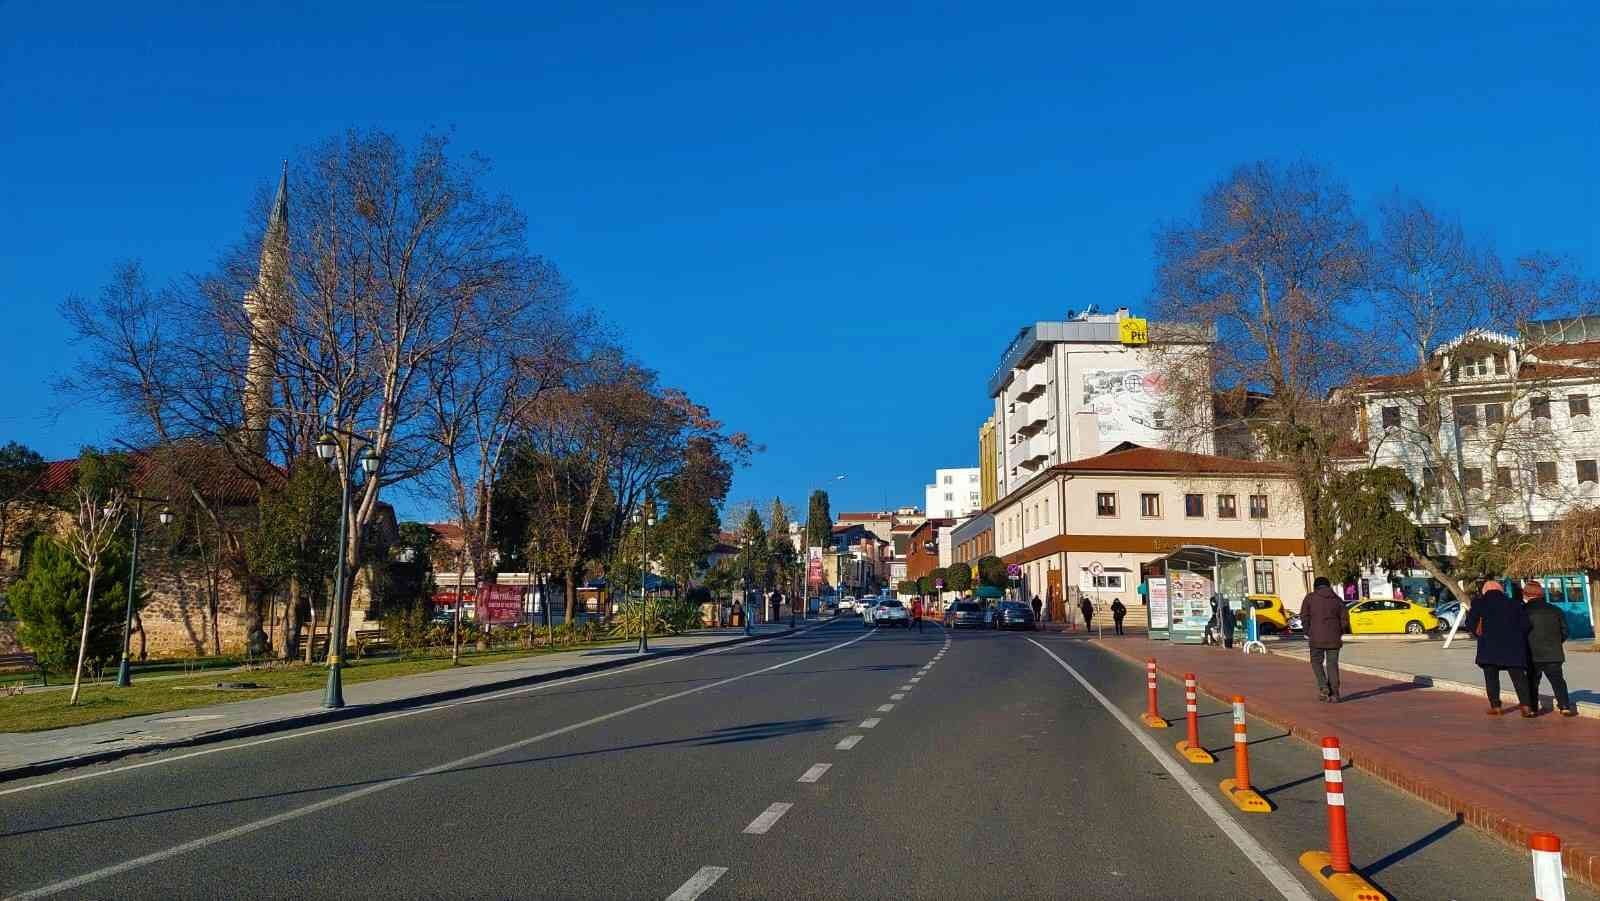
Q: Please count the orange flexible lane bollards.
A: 5